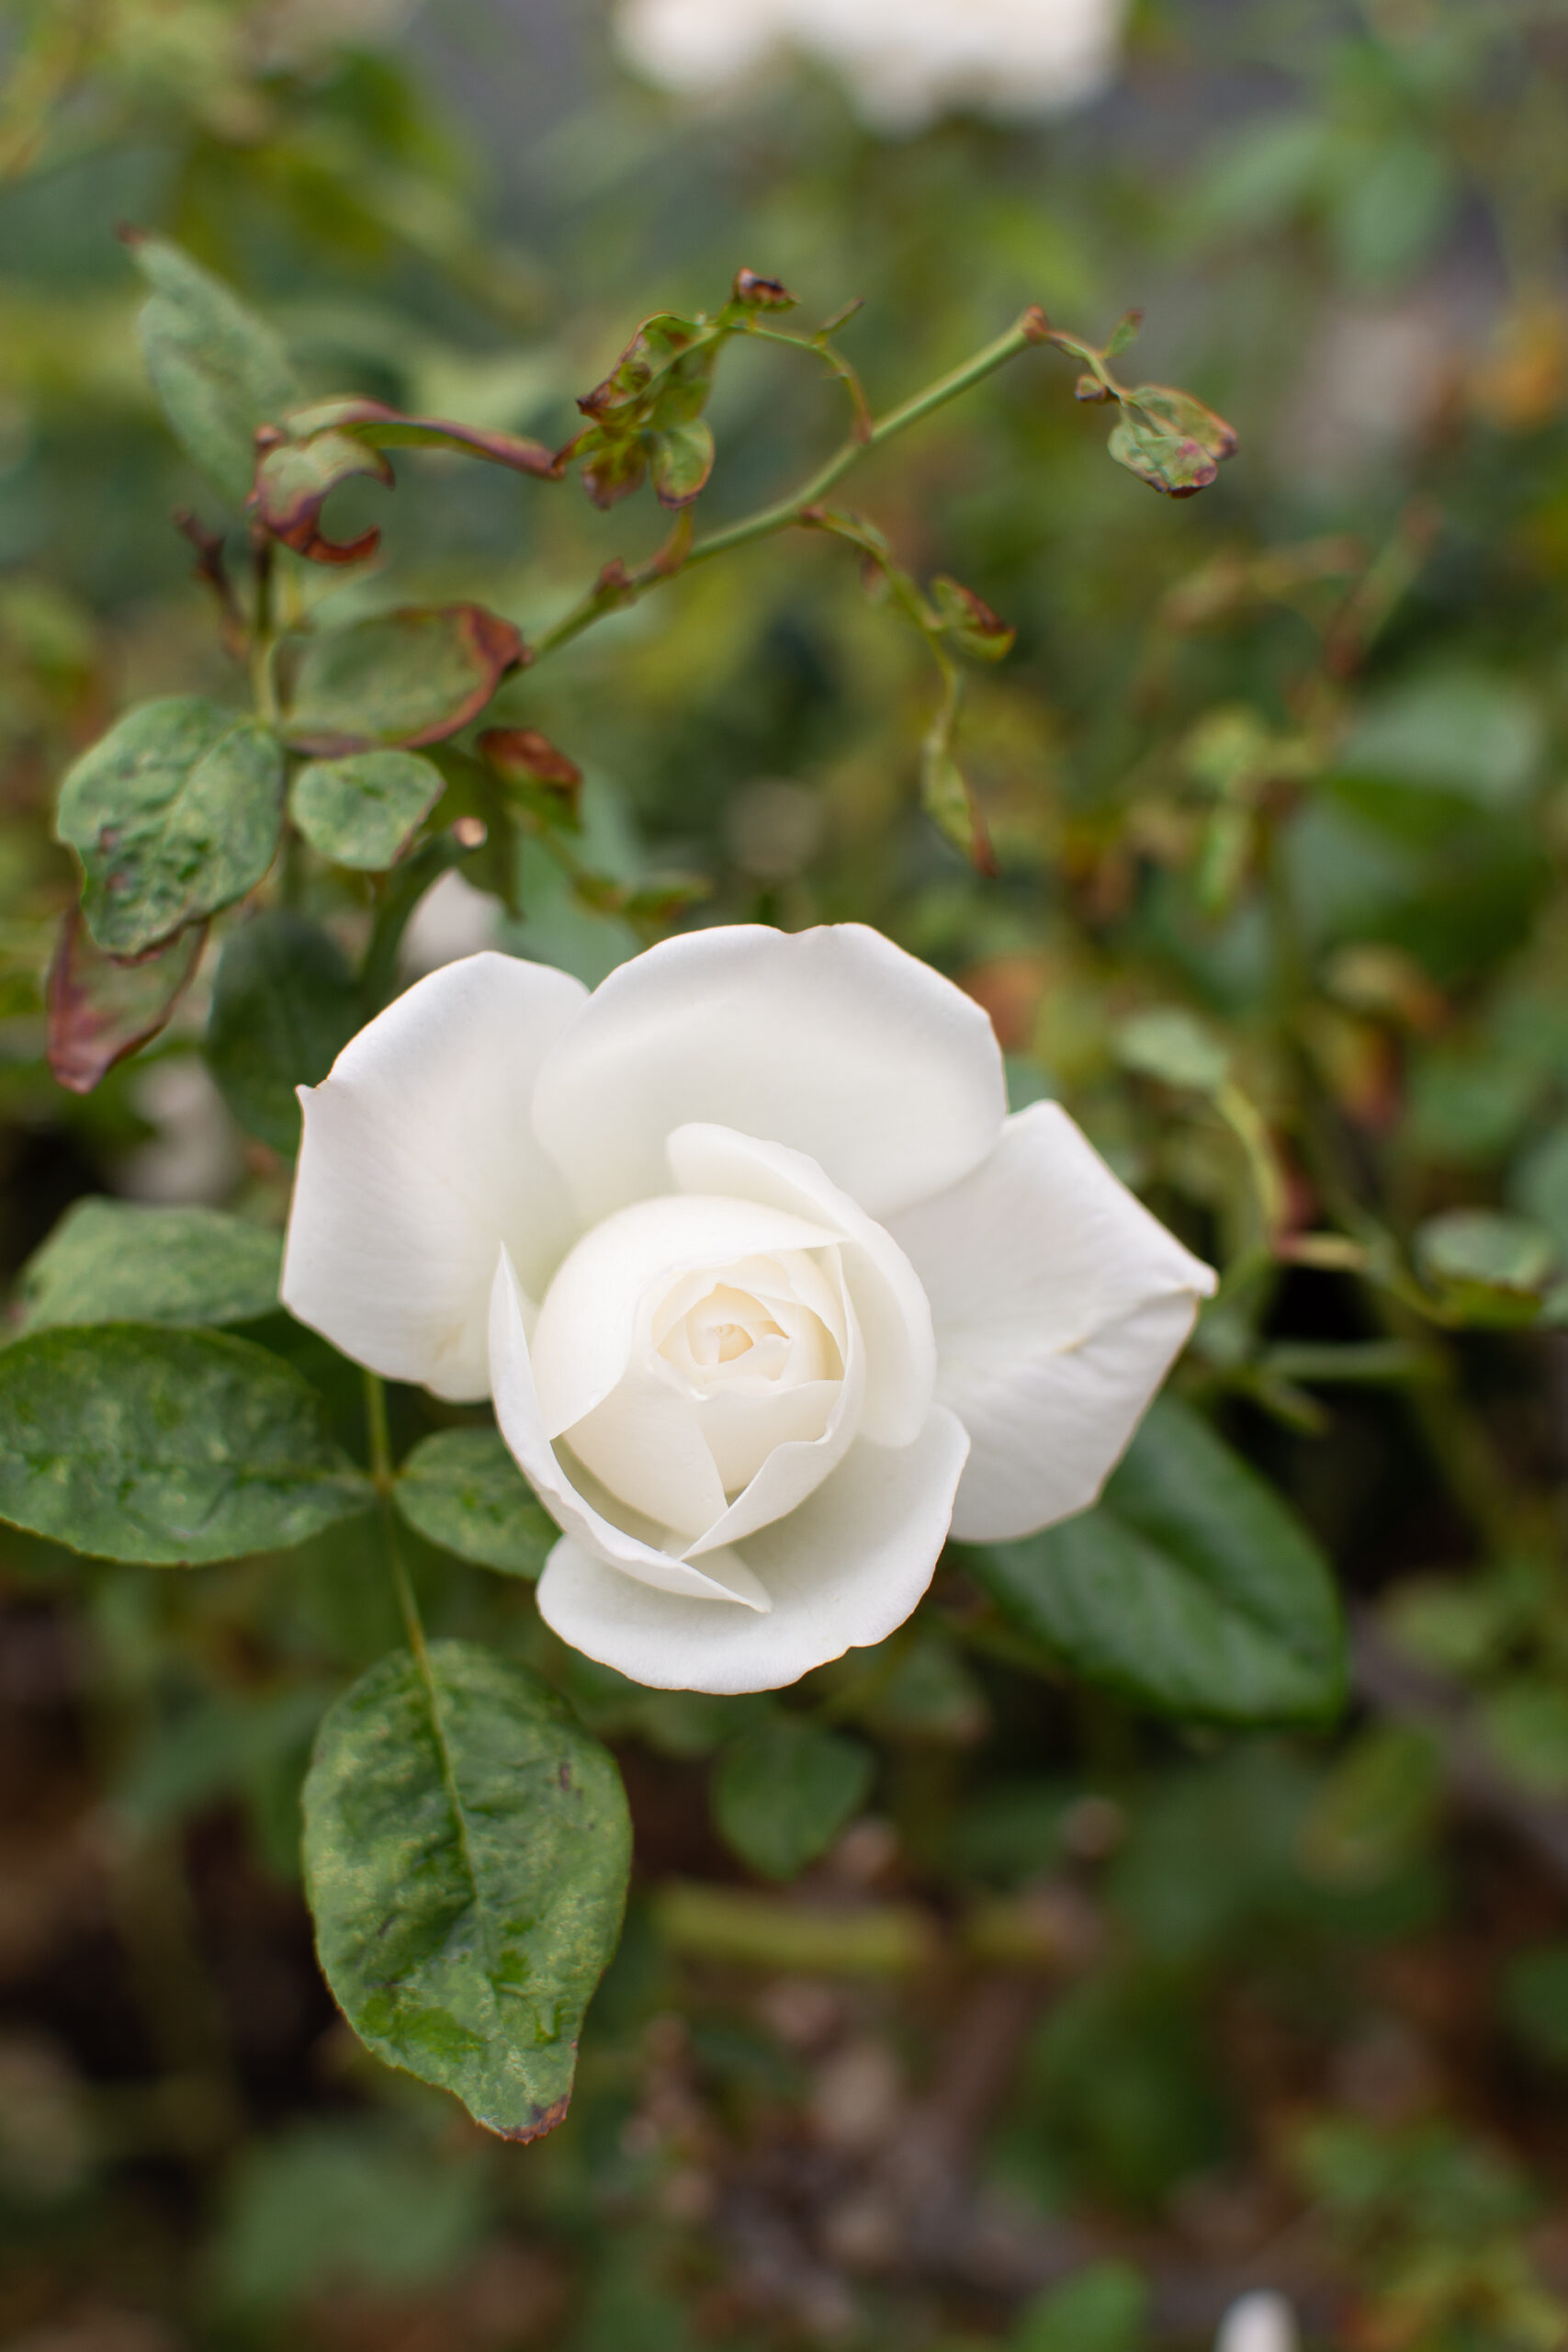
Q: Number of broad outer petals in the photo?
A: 4